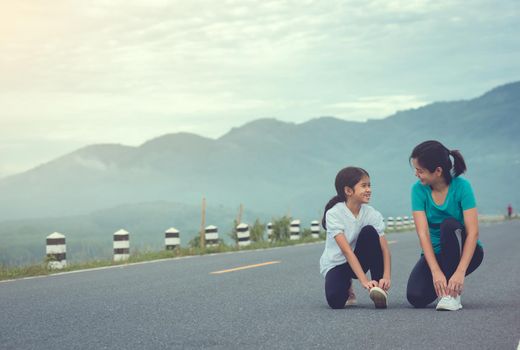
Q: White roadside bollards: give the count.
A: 12